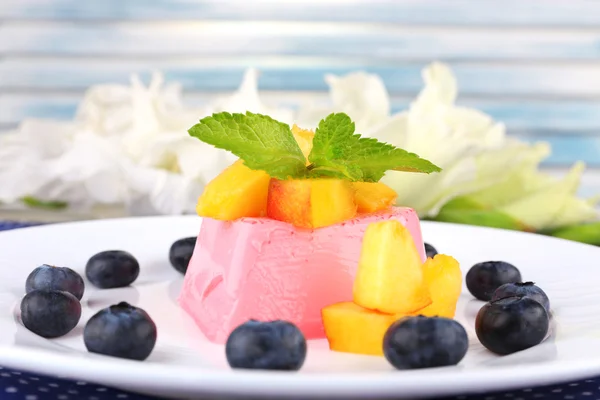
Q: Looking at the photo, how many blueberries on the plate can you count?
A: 11